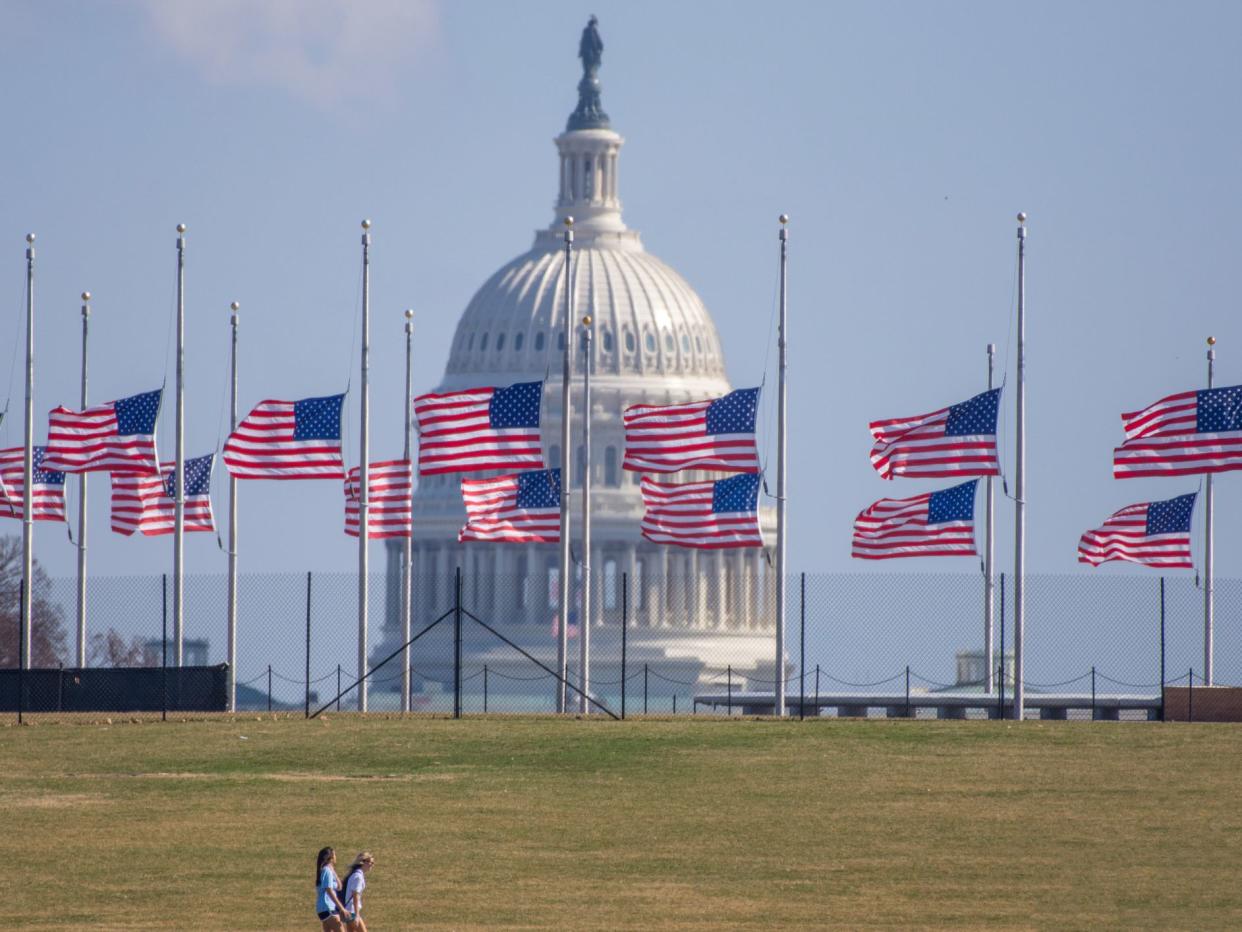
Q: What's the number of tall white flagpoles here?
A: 12